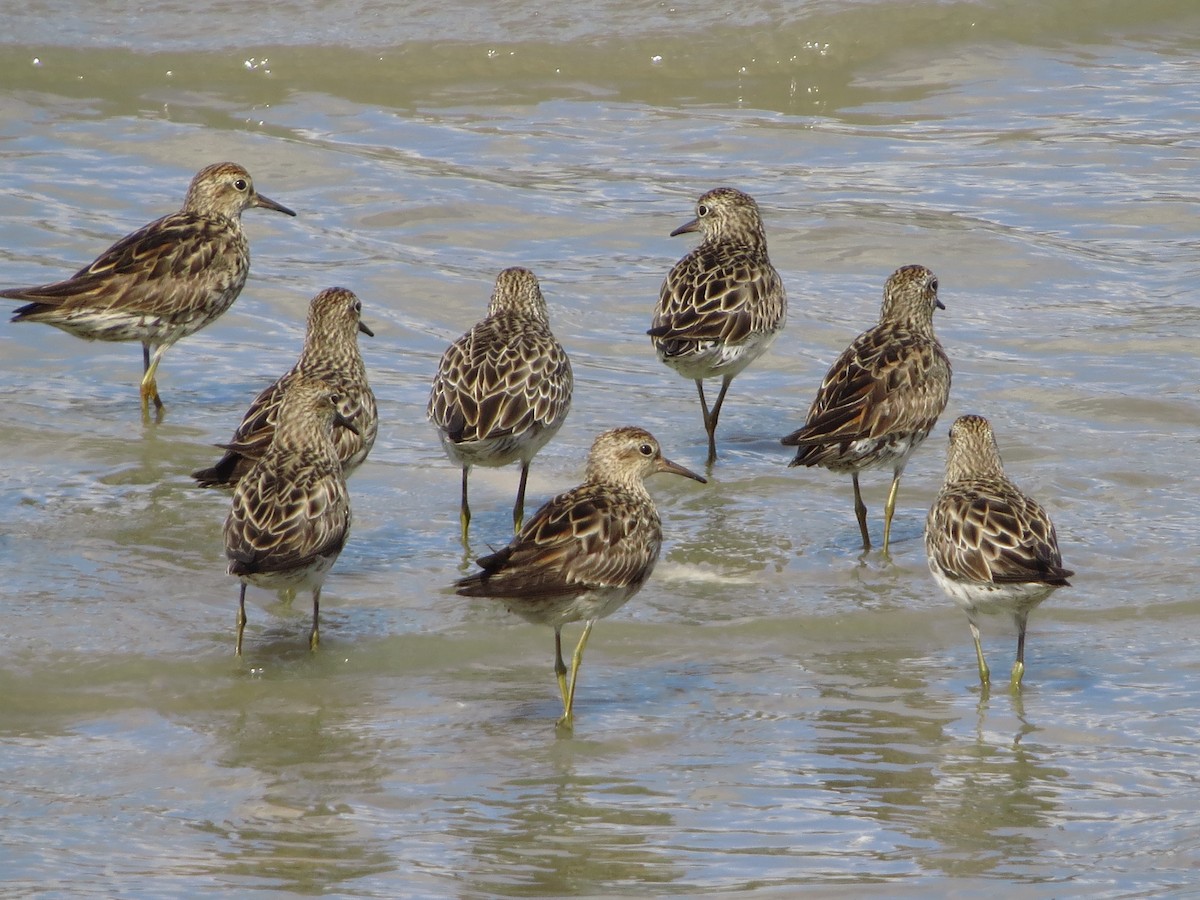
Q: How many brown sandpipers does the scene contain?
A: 8